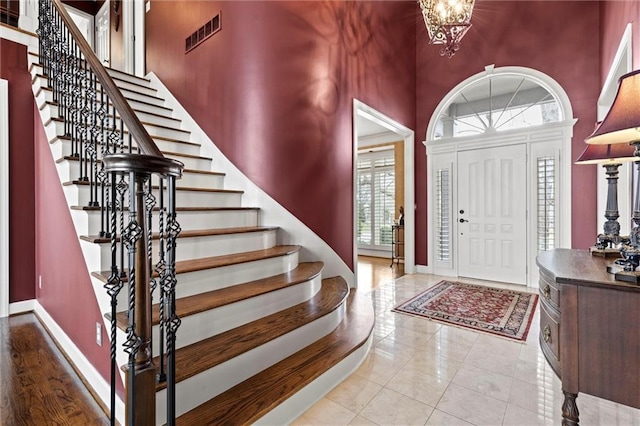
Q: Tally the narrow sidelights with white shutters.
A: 2